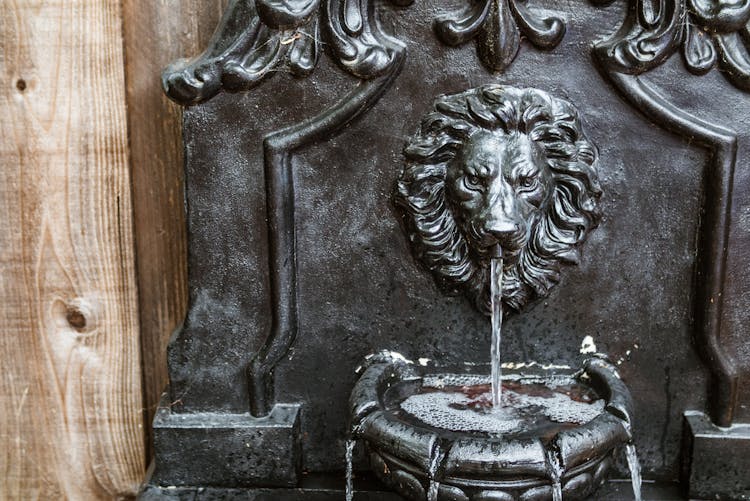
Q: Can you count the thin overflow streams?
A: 4